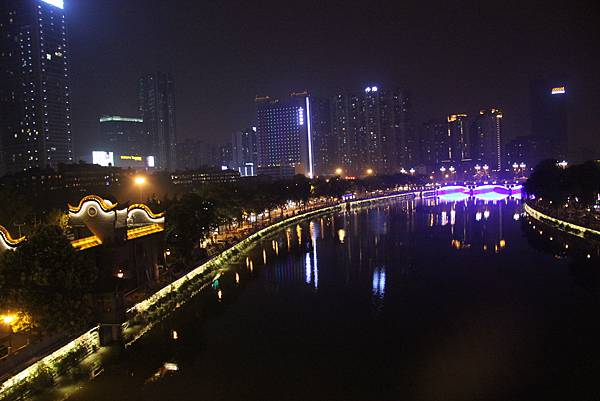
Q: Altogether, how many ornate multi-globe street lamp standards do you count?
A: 9